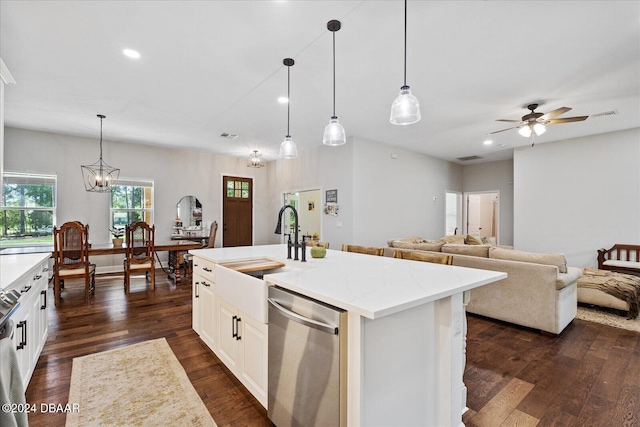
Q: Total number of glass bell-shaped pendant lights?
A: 3